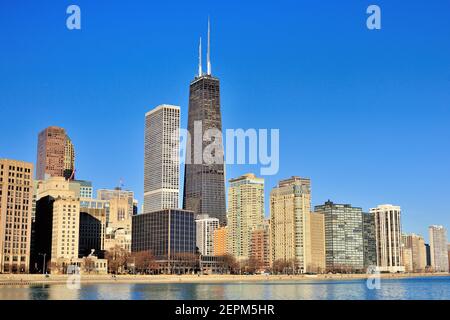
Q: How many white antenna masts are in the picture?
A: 2